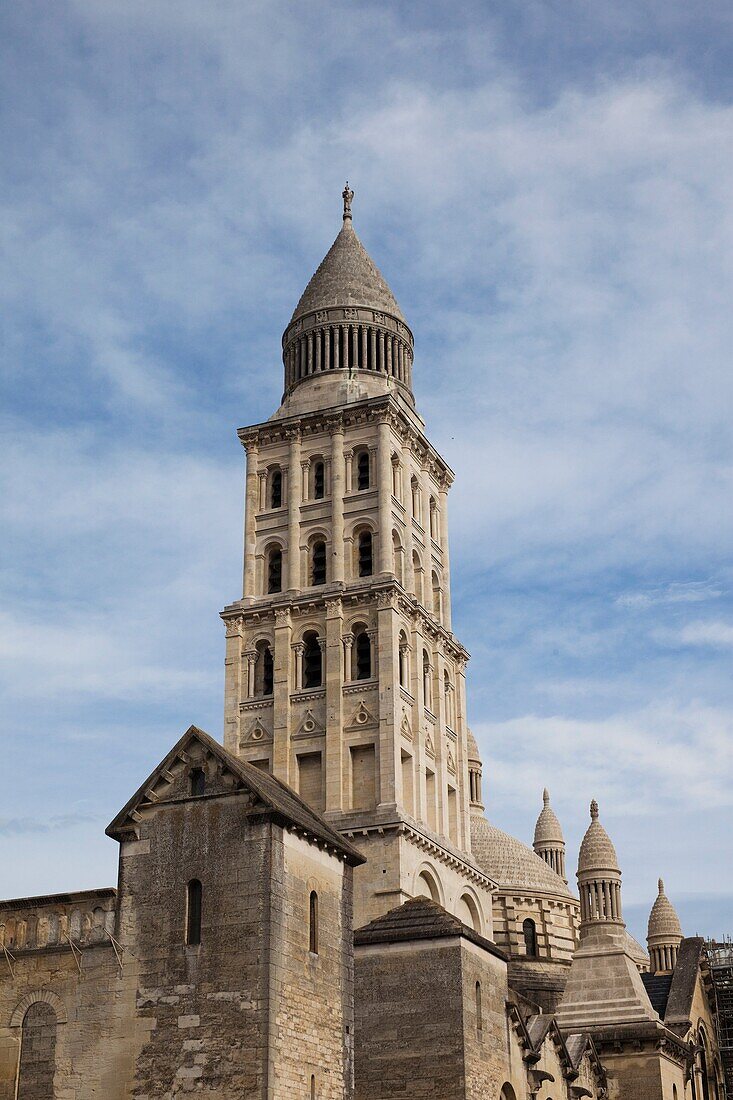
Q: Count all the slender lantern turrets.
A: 4